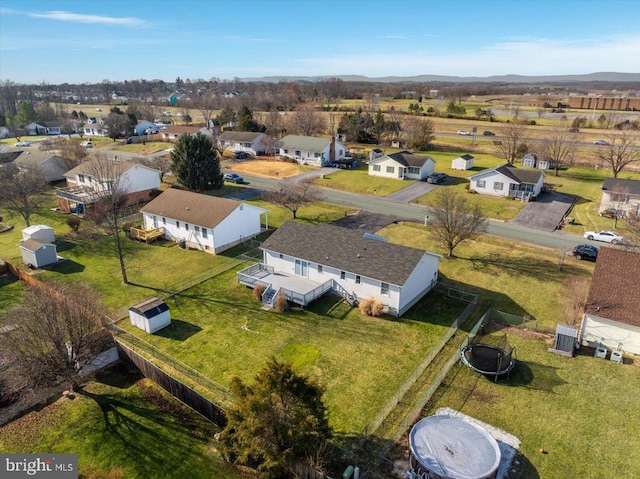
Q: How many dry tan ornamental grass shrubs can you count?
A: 3